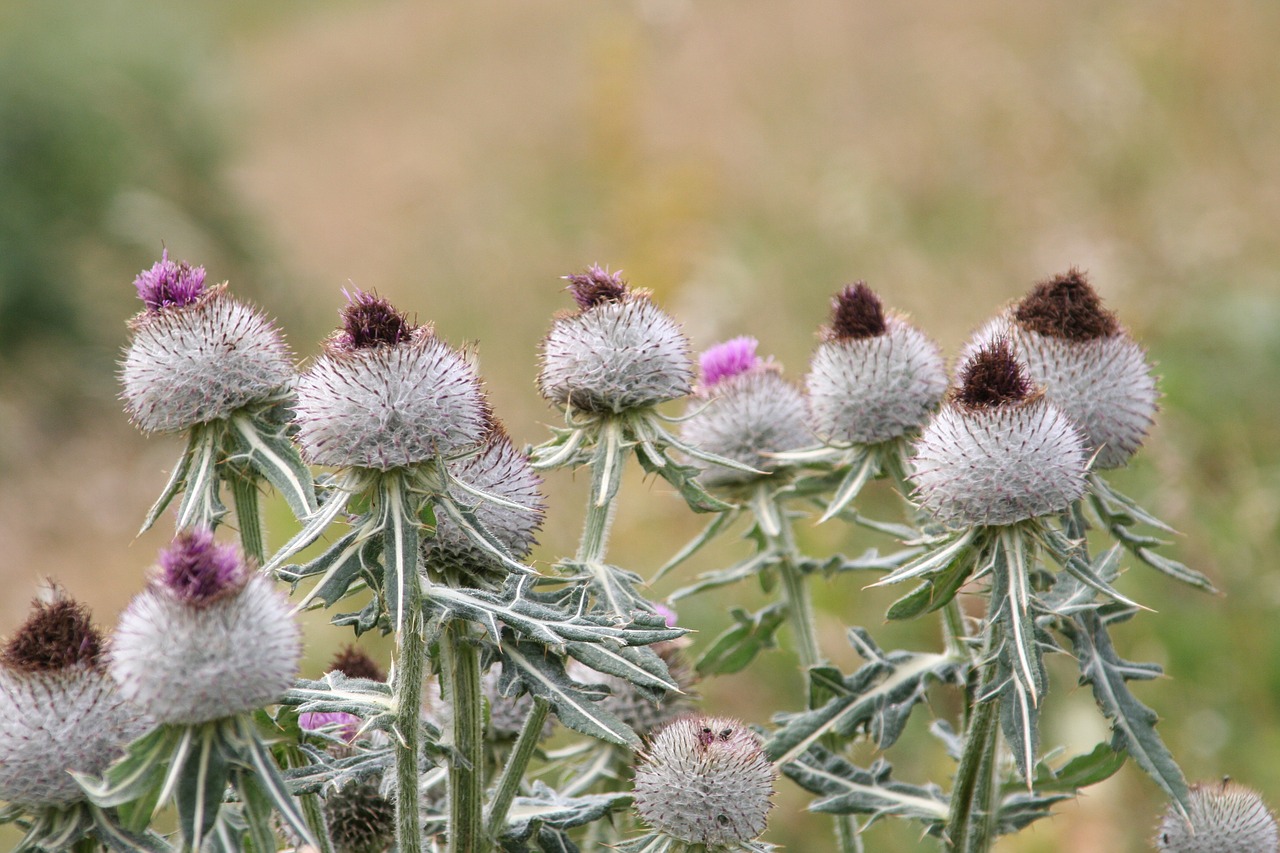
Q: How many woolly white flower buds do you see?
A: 12